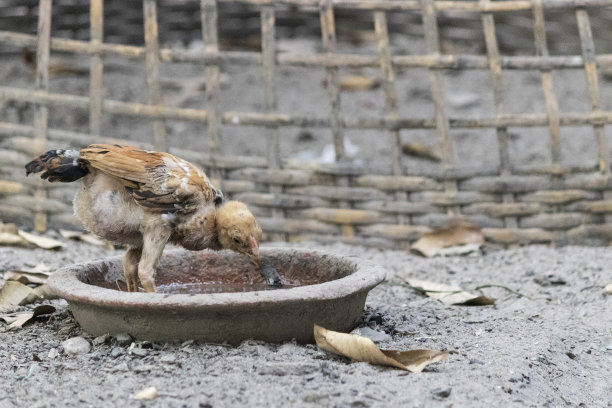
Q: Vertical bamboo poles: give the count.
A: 11